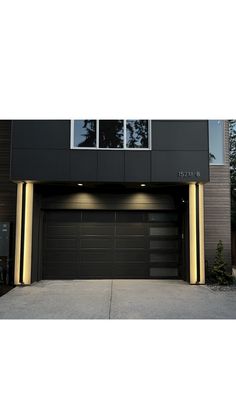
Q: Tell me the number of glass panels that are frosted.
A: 5